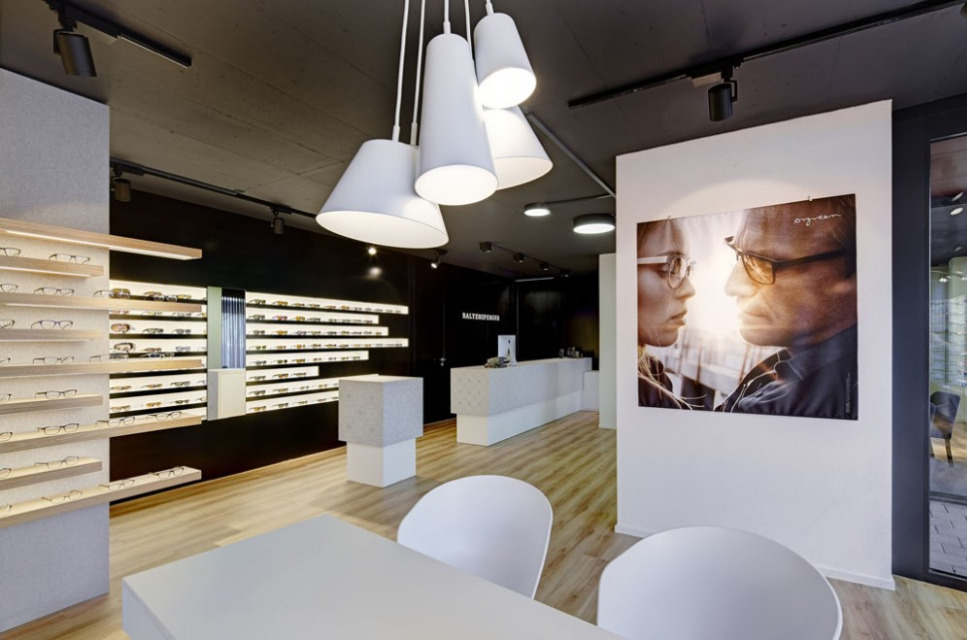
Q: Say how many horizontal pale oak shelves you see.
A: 9